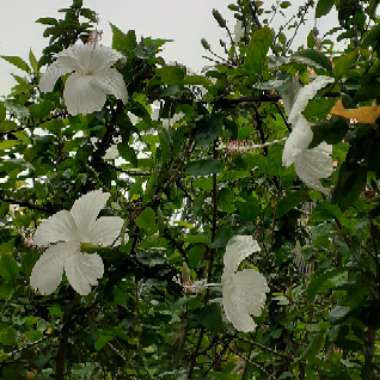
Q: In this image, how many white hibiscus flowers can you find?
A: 4